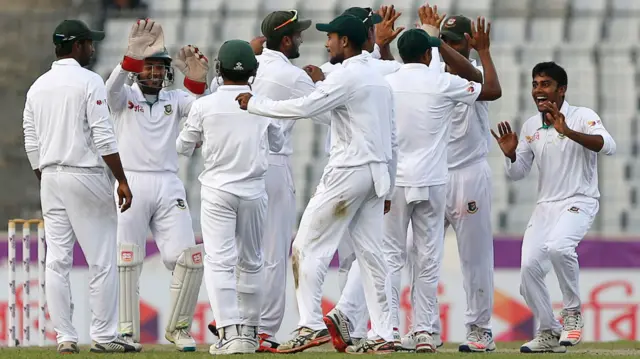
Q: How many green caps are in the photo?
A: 6